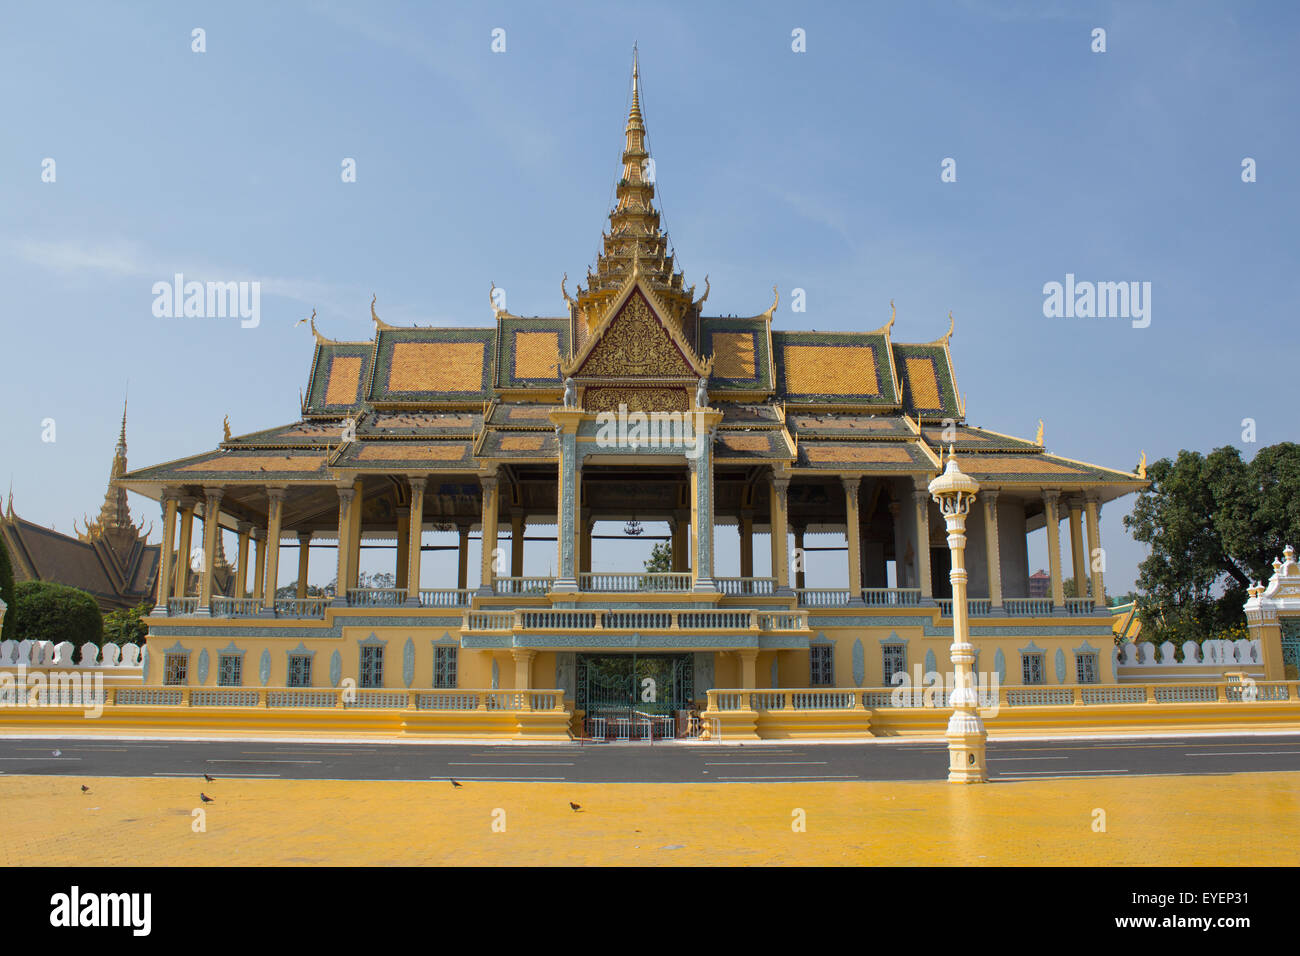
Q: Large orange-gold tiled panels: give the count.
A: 6